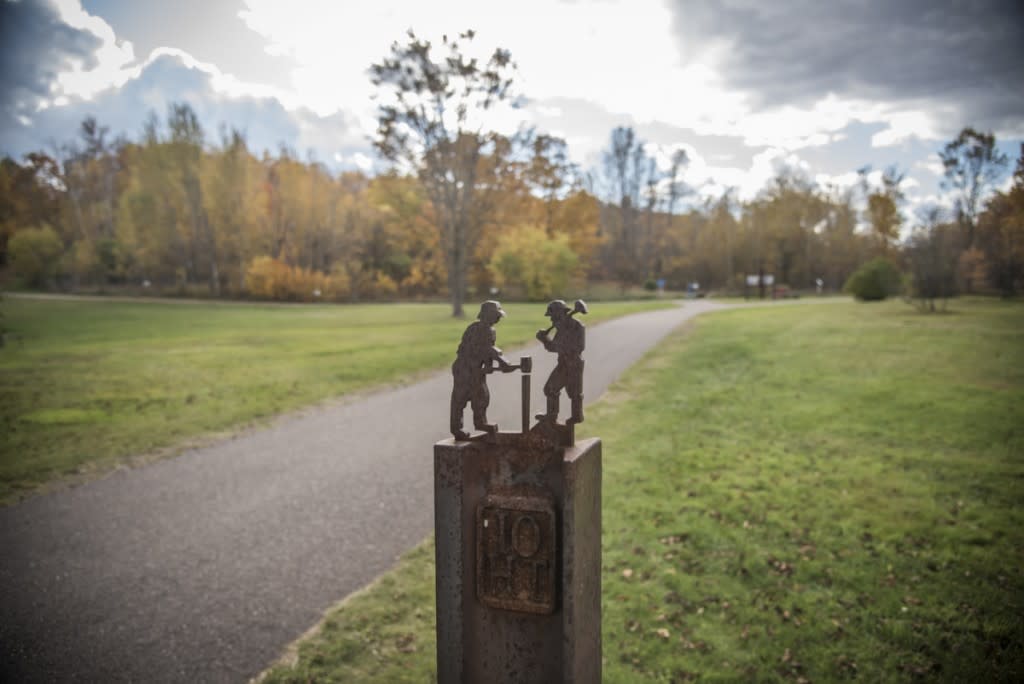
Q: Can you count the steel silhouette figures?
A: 2